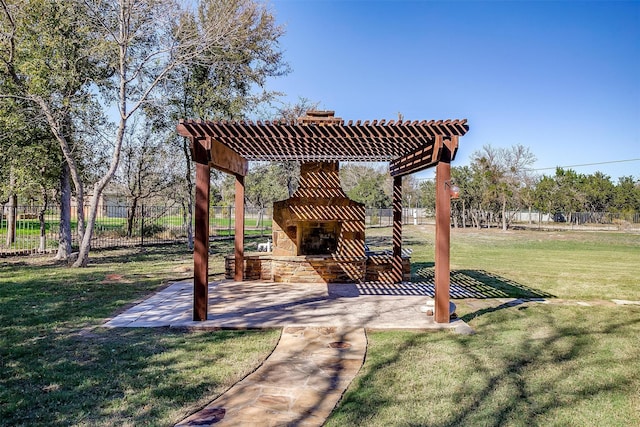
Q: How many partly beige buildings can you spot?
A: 1